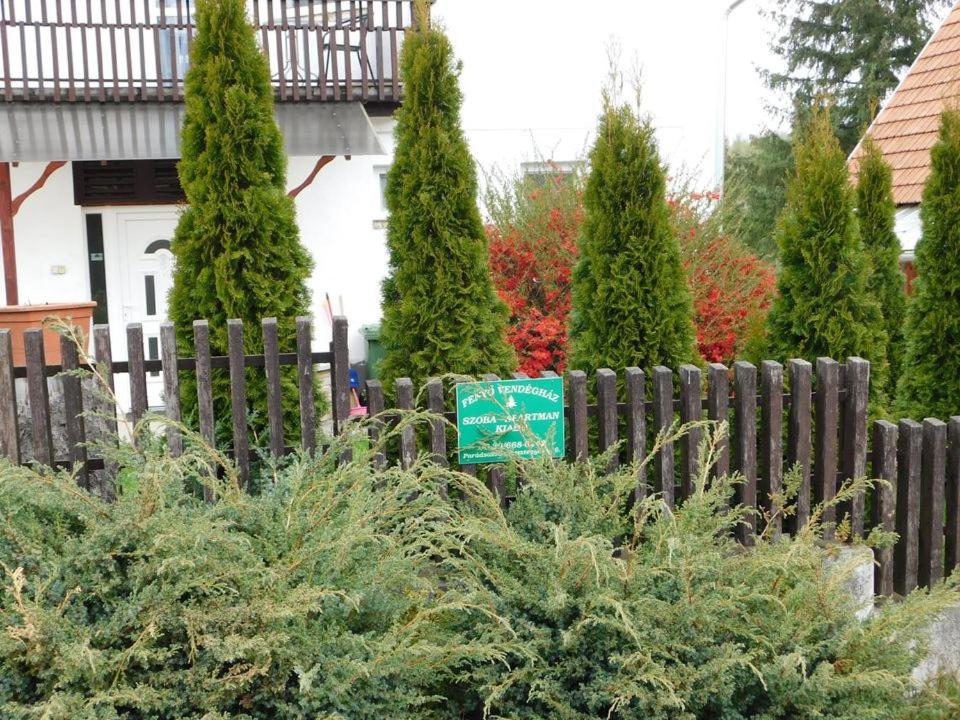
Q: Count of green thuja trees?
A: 6